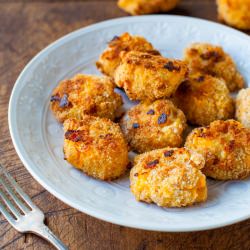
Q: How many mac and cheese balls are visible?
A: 12